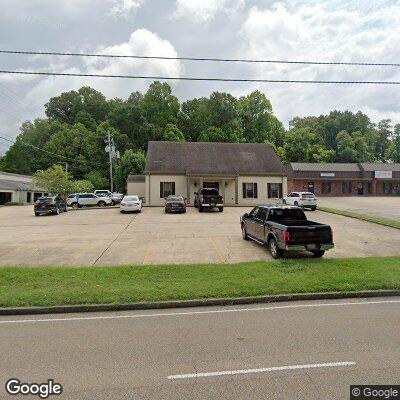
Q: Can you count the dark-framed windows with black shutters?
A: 3